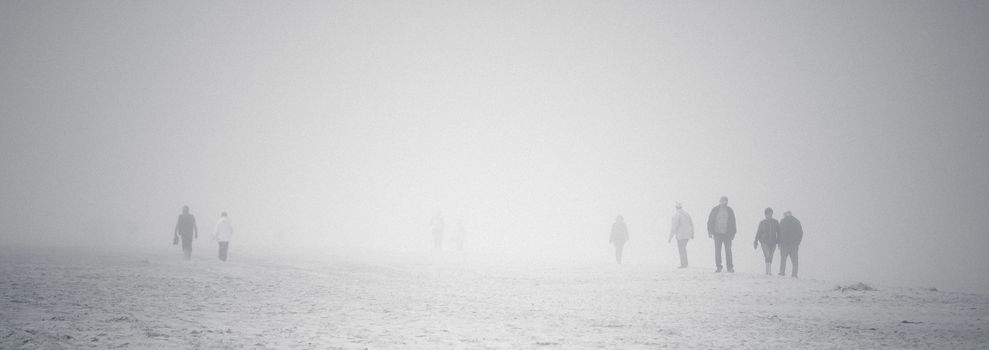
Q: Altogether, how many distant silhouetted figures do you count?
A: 9